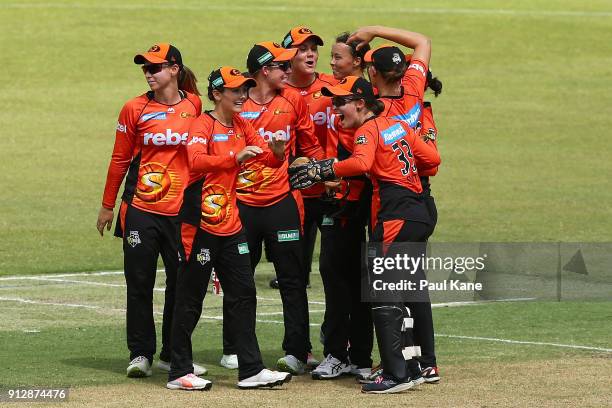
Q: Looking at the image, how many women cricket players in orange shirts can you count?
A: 8